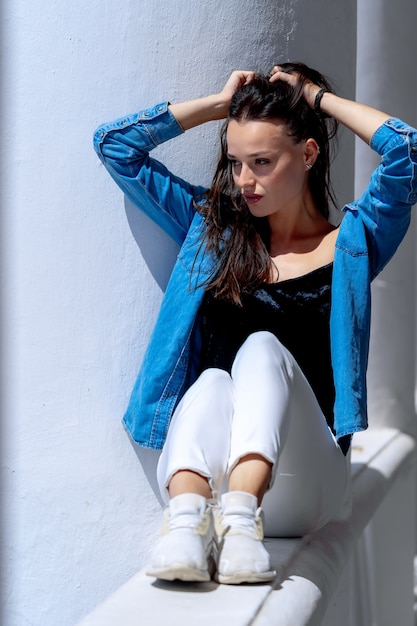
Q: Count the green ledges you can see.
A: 0